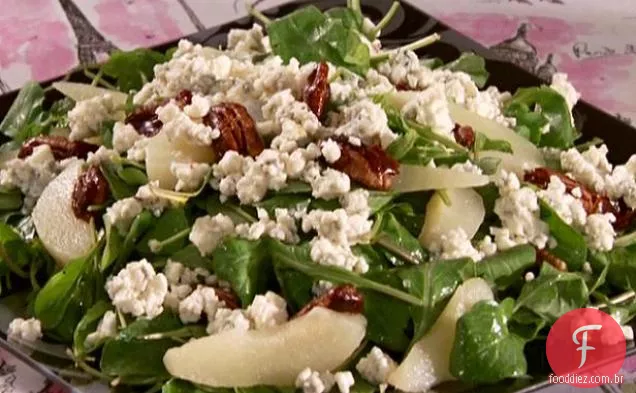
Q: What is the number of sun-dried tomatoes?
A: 0